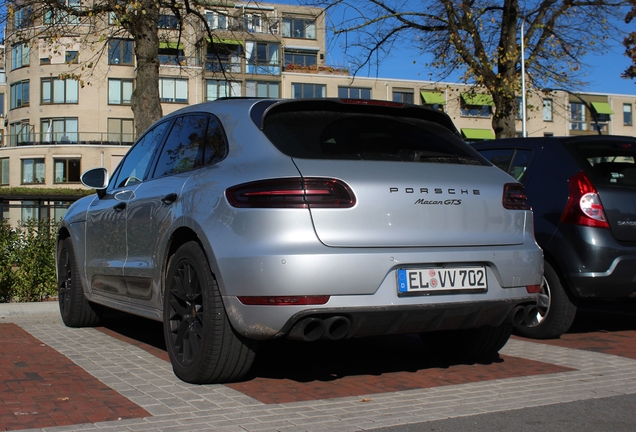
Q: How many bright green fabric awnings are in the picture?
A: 6